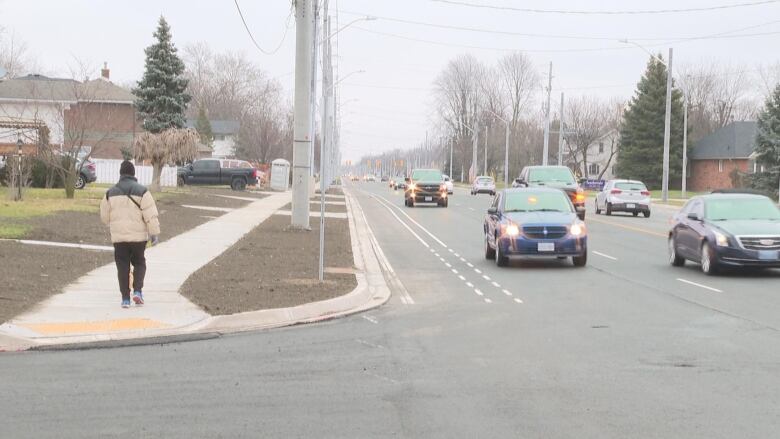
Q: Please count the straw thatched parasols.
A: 0